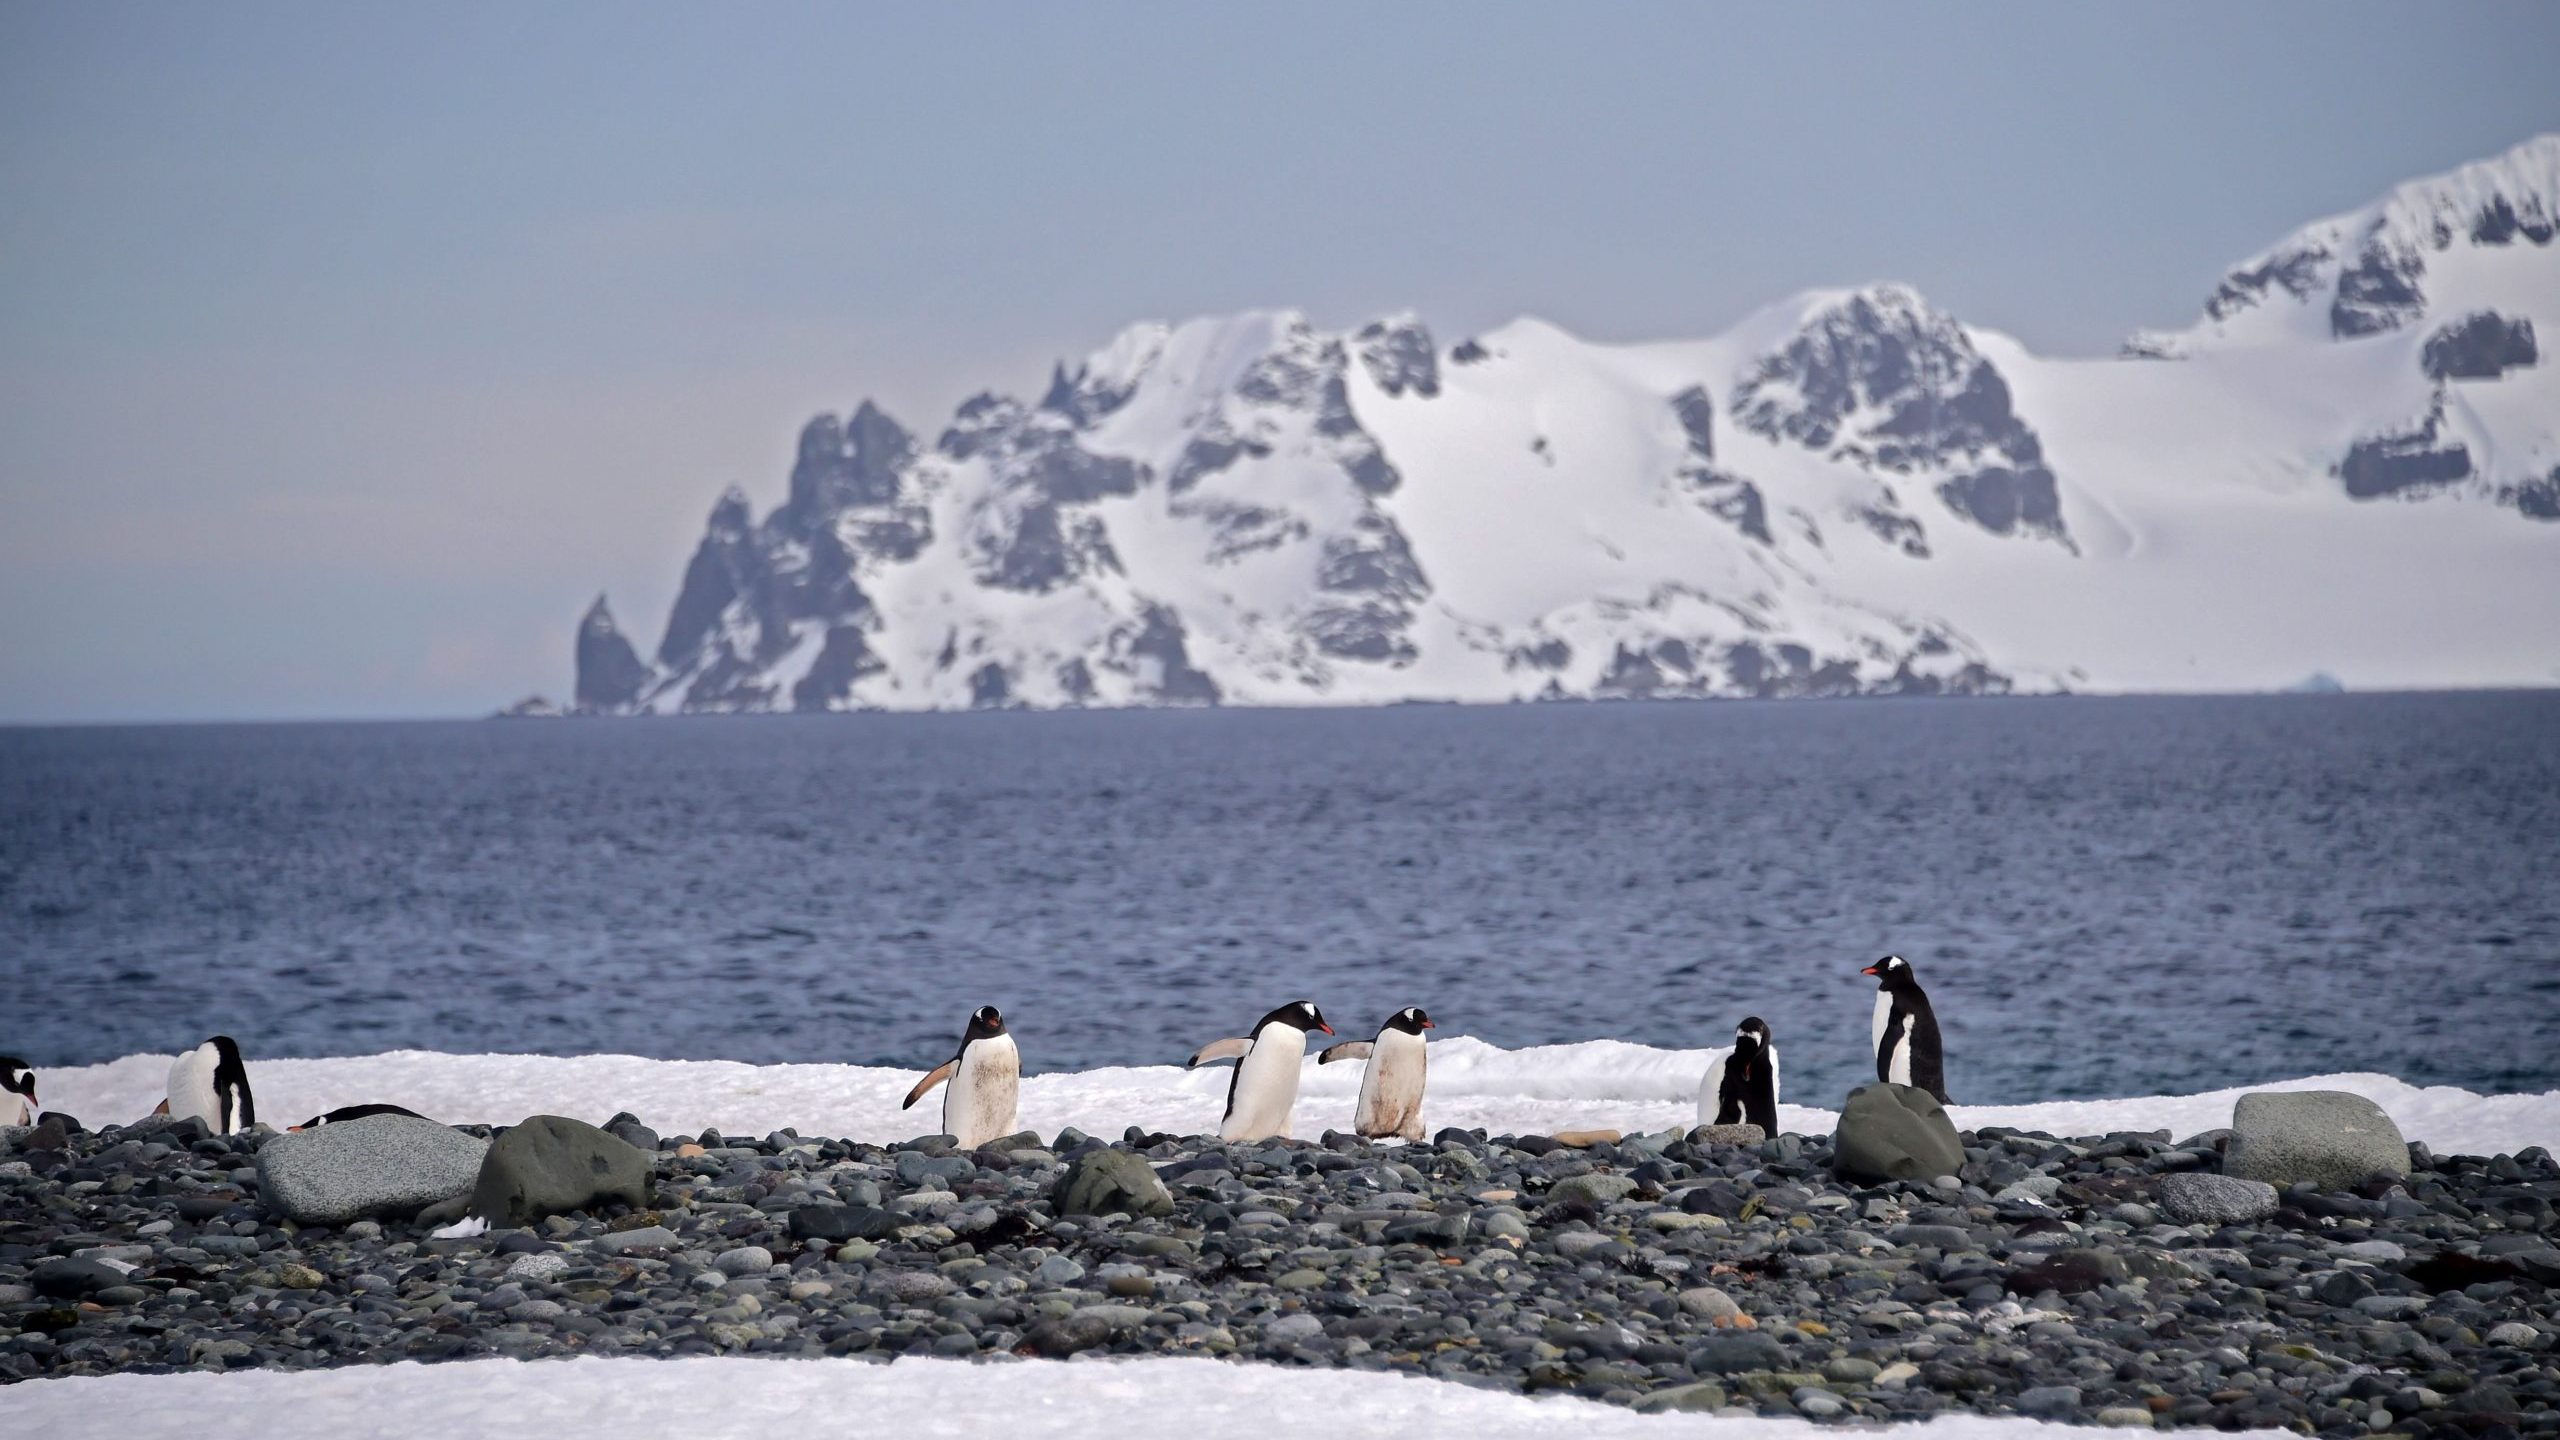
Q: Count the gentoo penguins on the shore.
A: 8